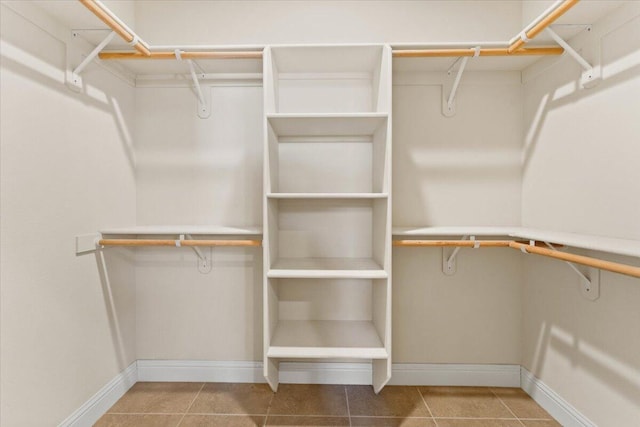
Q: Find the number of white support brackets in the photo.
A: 7